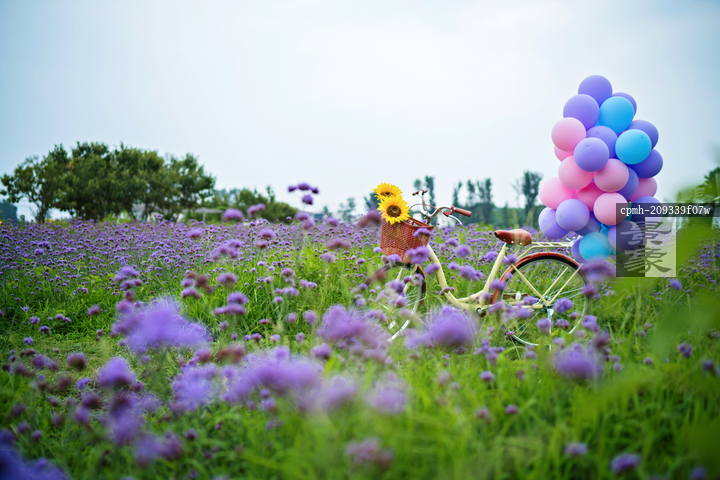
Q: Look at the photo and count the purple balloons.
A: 14